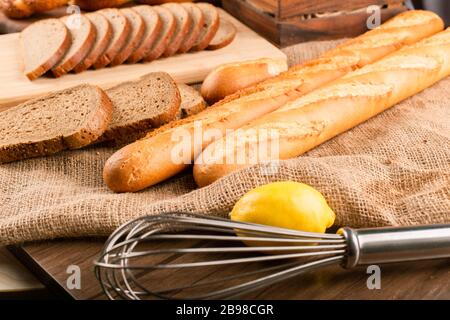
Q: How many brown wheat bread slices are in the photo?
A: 3